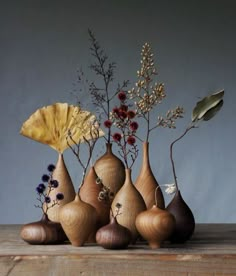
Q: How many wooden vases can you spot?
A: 10